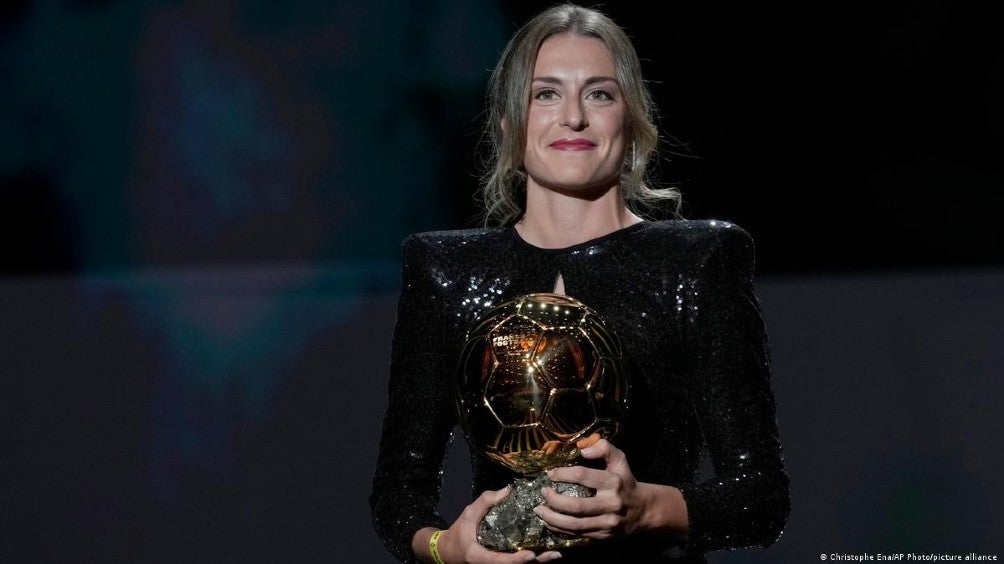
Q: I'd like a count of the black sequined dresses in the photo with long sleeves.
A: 1